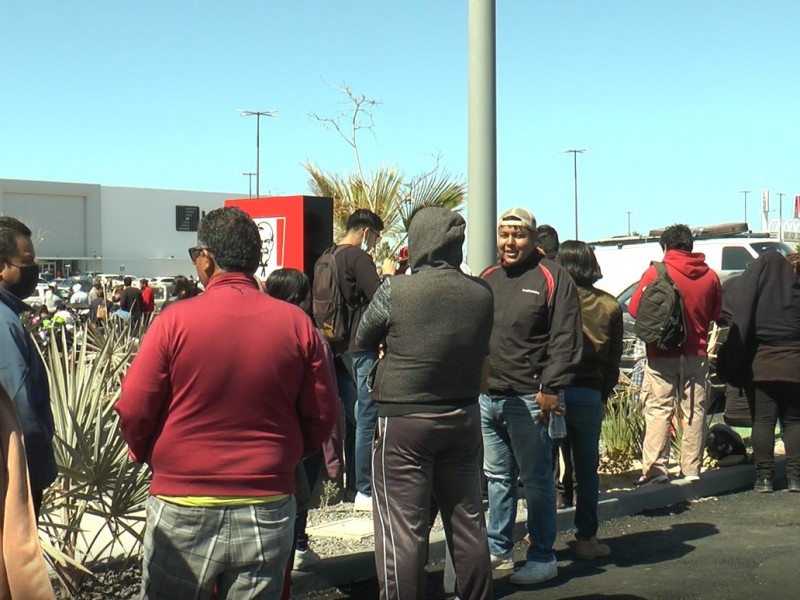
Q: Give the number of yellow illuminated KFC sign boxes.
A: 0